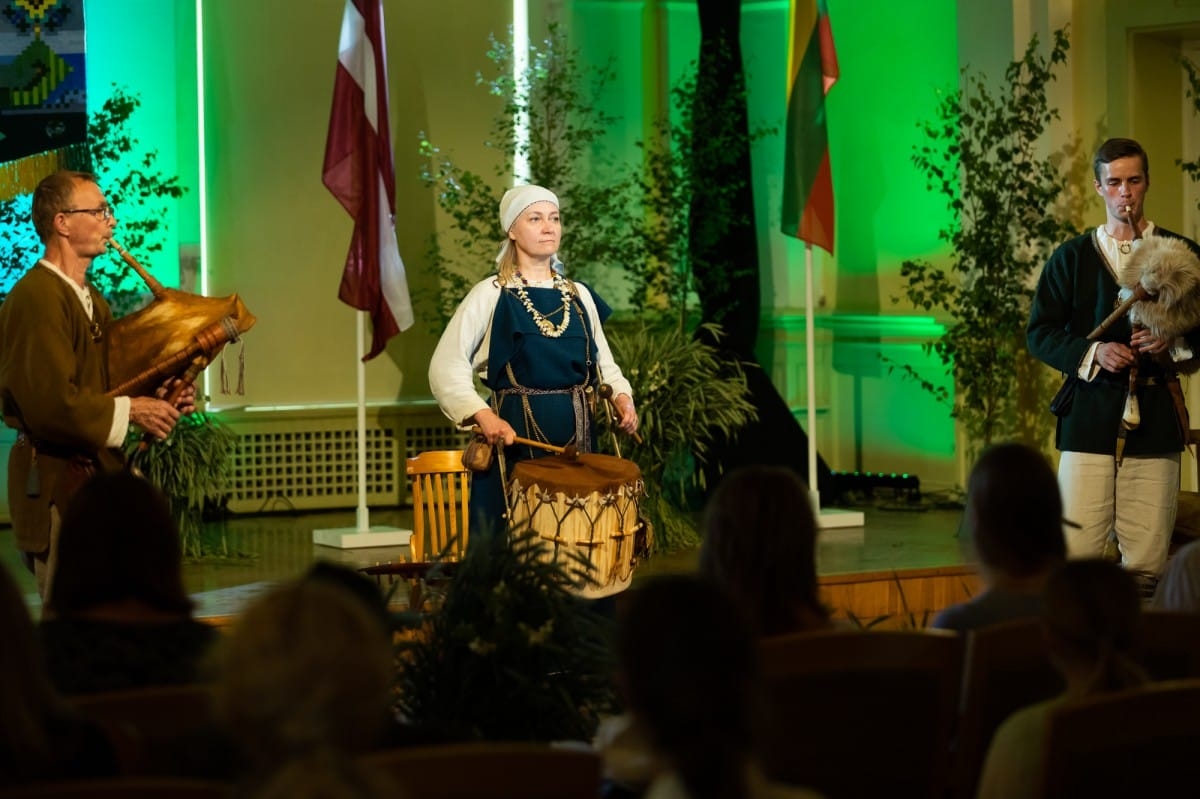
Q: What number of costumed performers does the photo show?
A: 3